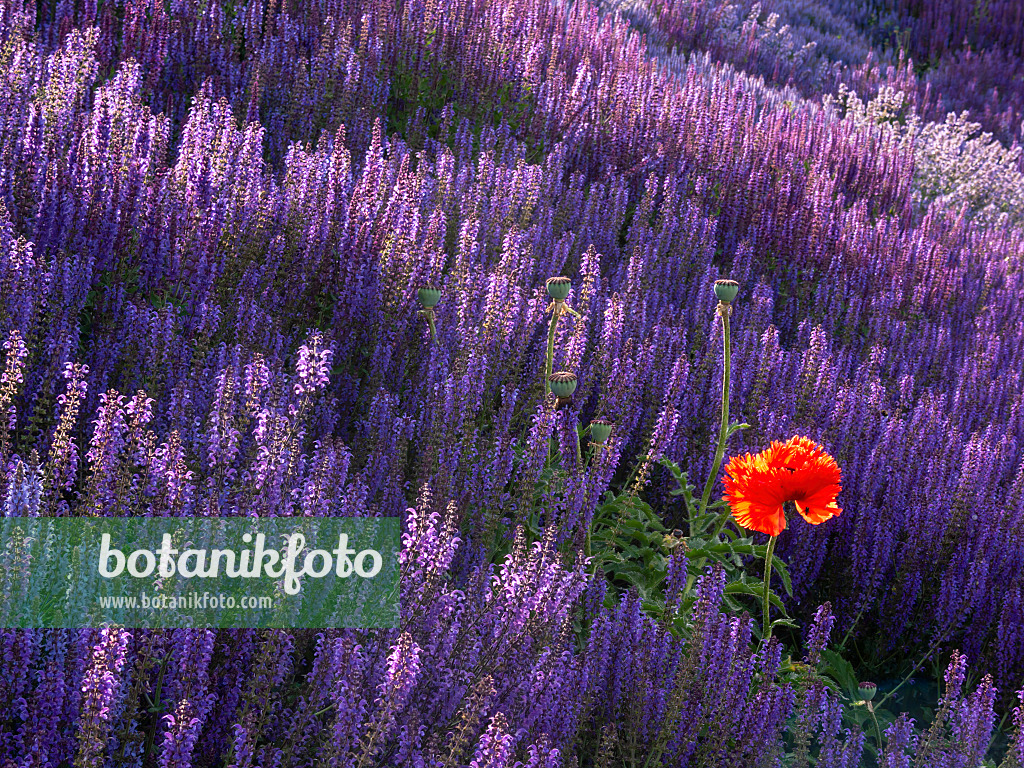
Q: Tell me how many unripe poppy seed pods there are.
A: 6